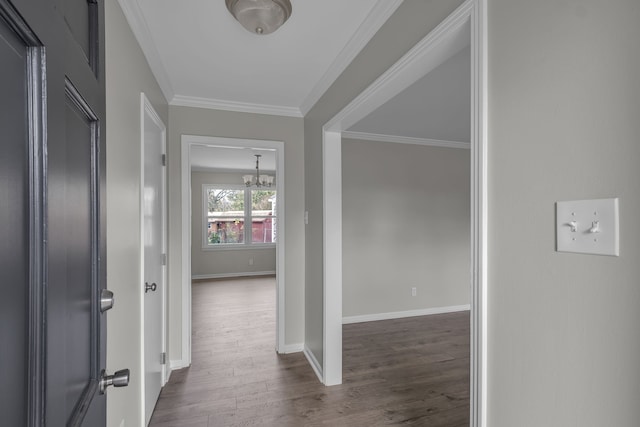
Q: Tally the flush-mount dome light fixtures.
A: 1